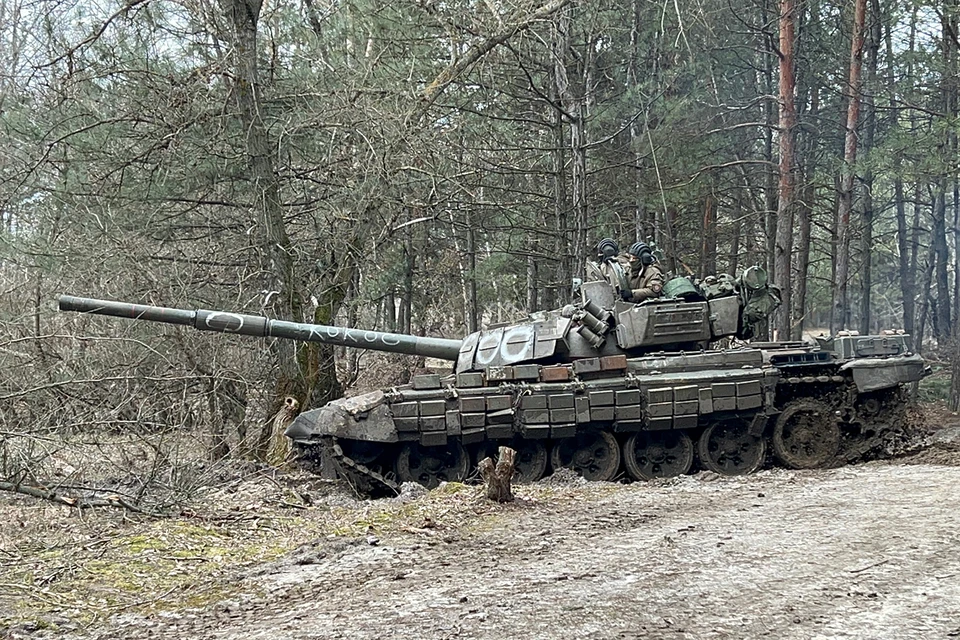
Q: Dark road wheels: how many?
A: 6